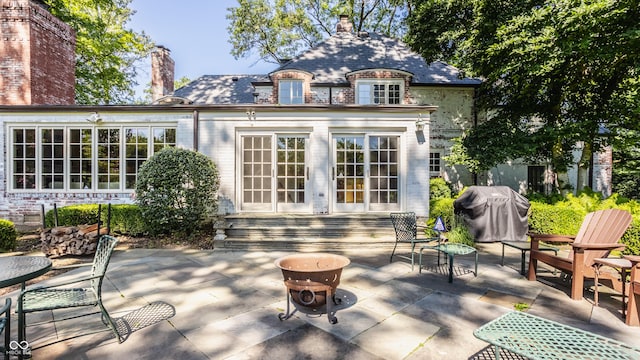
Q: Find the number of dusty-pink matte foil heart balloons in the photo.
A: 0